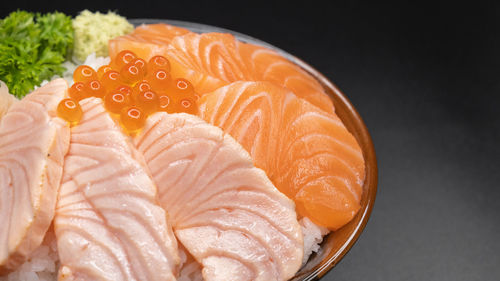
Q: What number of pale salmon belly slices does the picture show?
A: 3